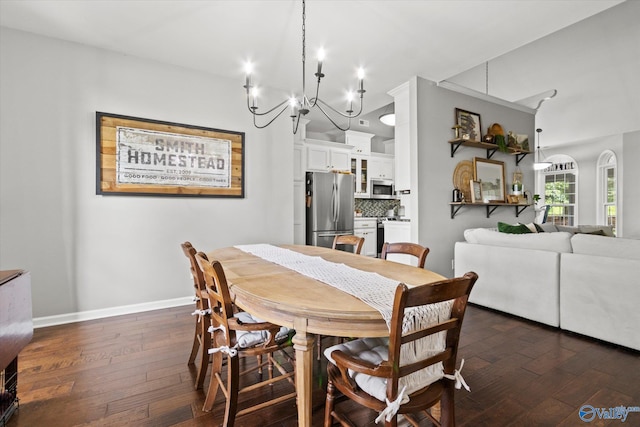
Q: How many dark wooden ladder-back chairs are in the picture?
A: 5